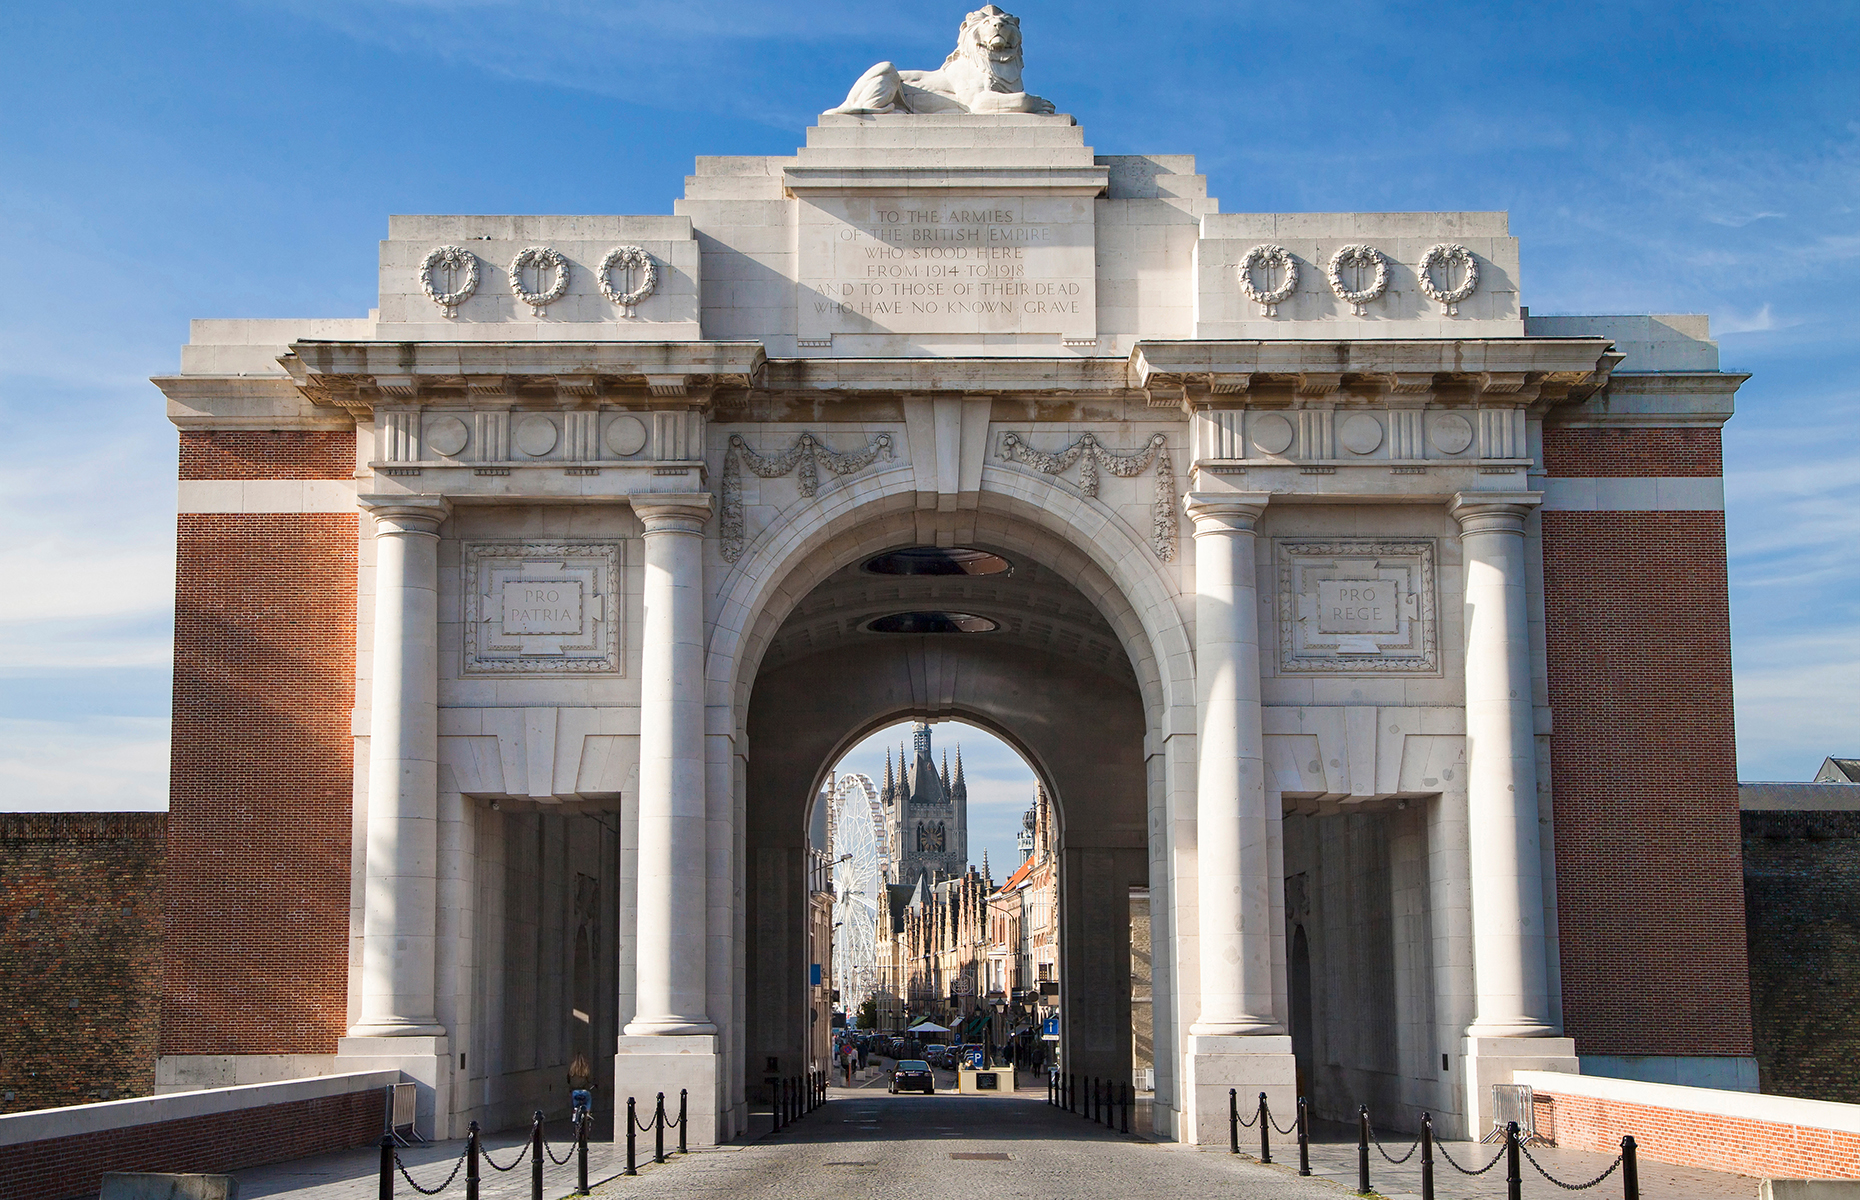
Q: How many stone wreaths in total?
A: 6